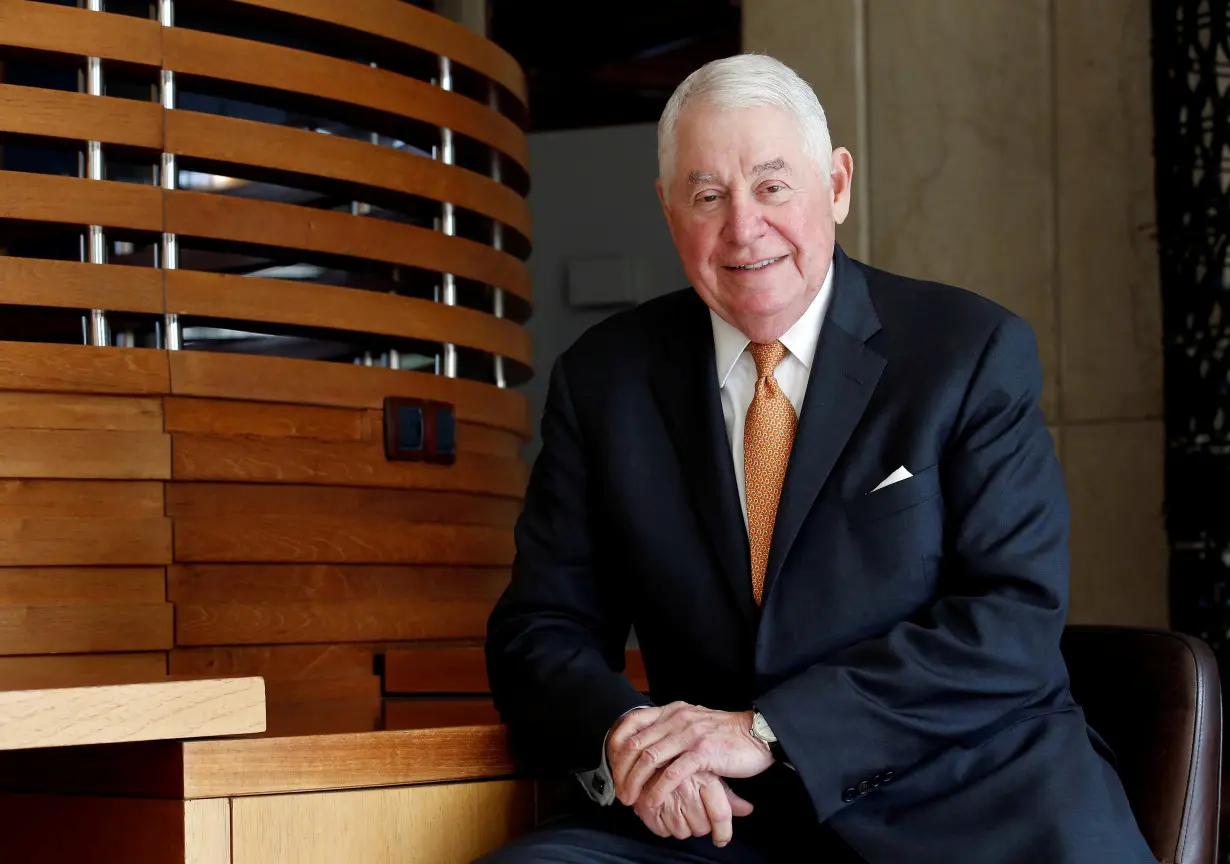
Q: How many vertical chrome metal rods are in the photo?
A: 4